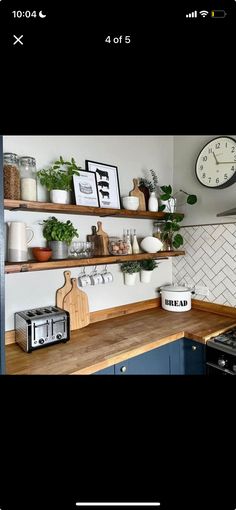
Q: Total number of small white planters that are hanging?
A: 2